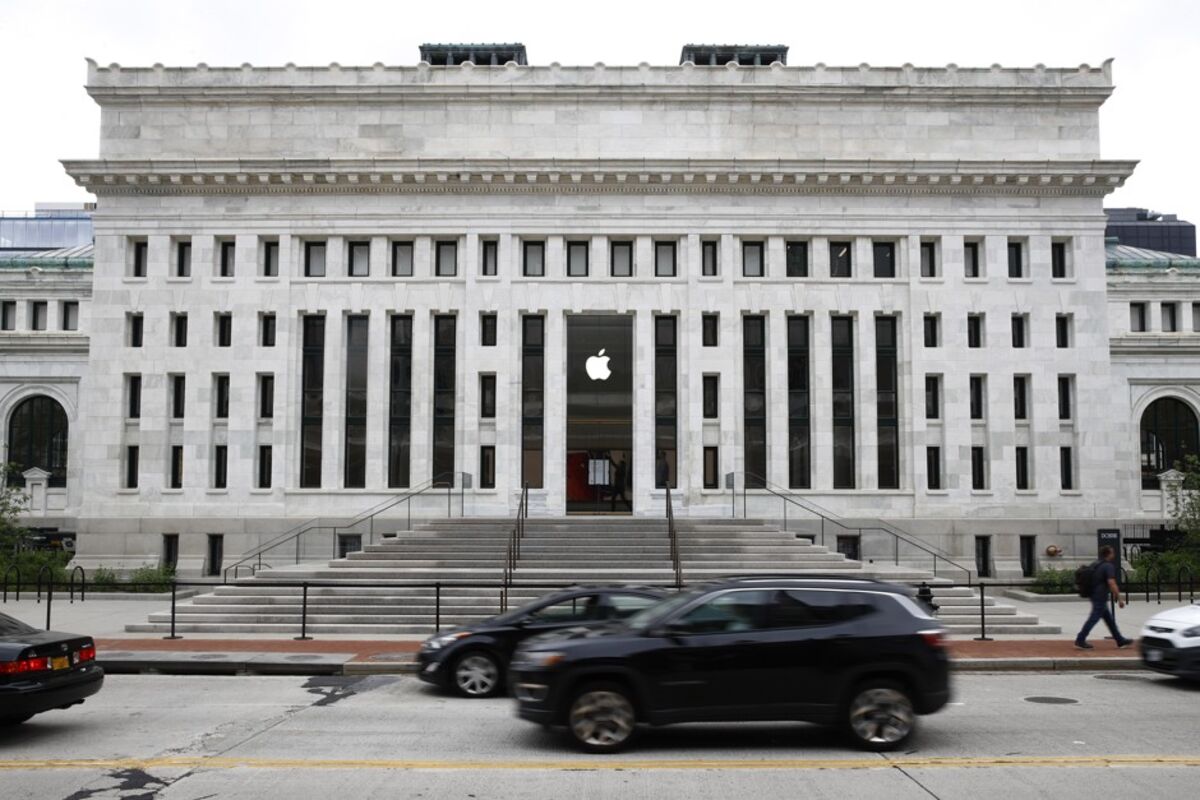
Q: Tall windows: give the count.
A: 10